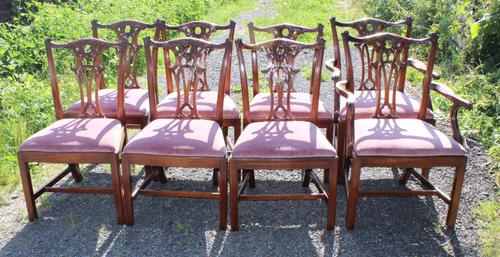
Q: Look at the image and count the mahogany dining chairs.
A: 8